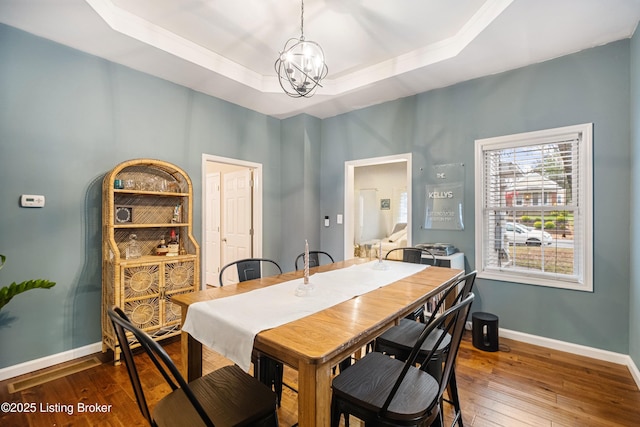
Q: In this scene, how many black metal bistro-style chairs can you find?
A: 6